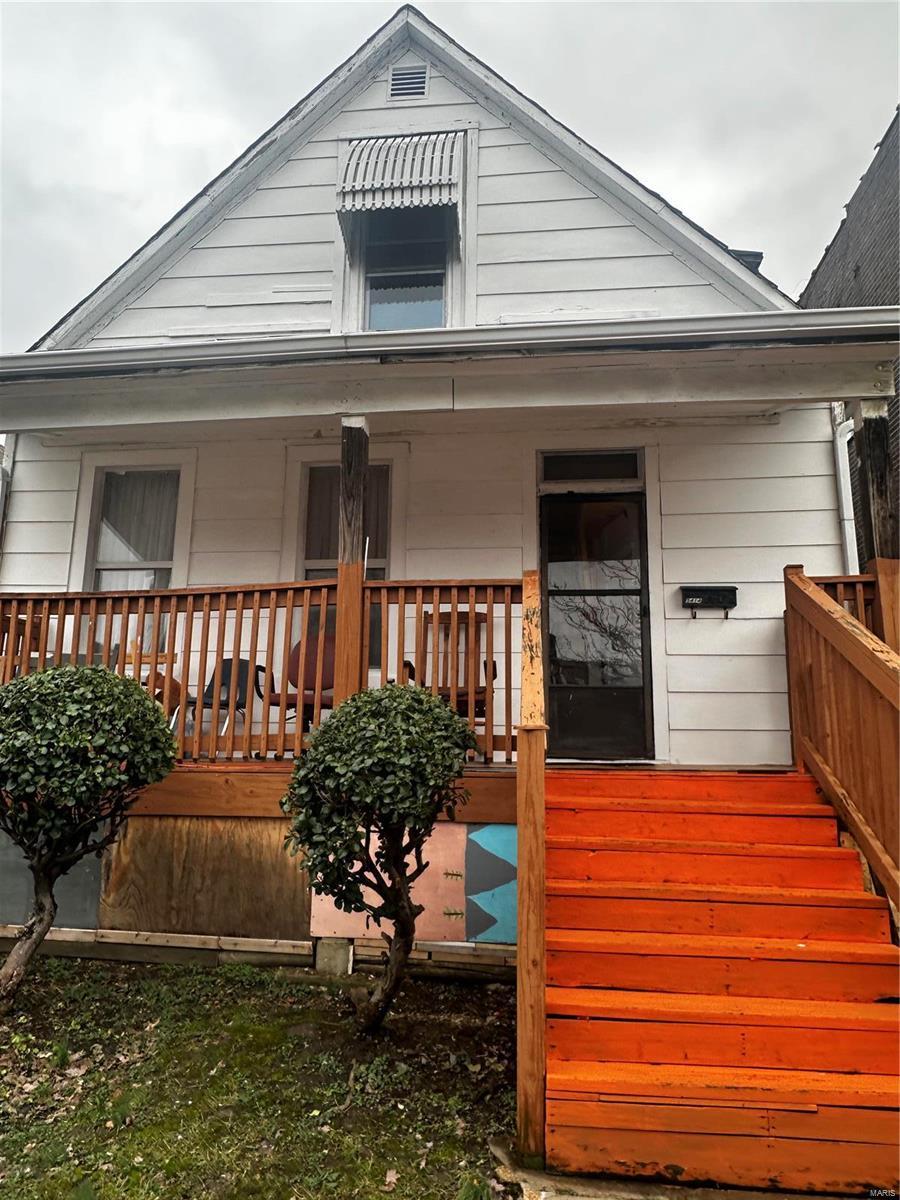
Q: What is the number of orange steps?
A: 7